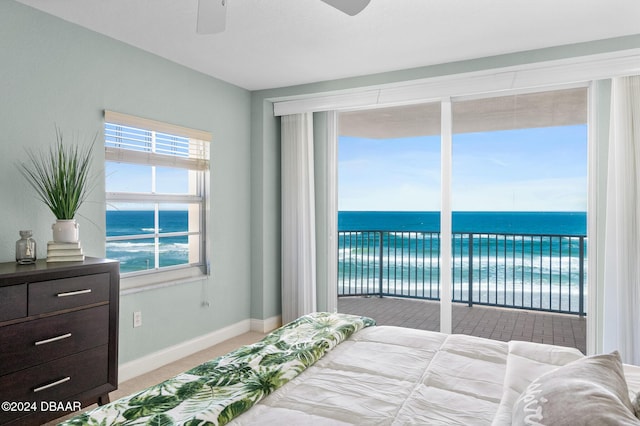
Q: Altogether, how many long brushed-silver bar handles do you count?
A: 3